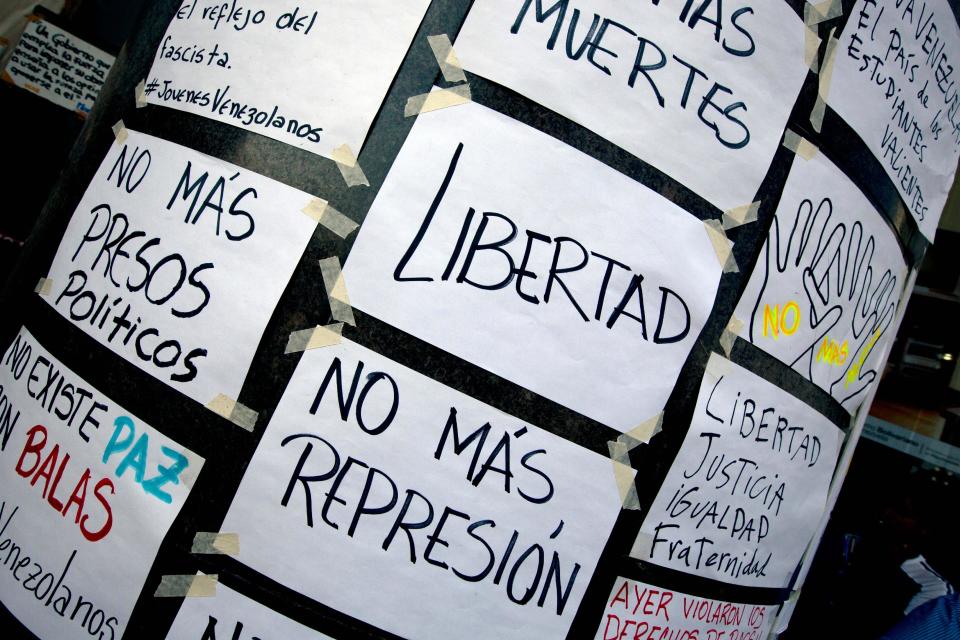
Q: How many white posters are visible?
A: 12